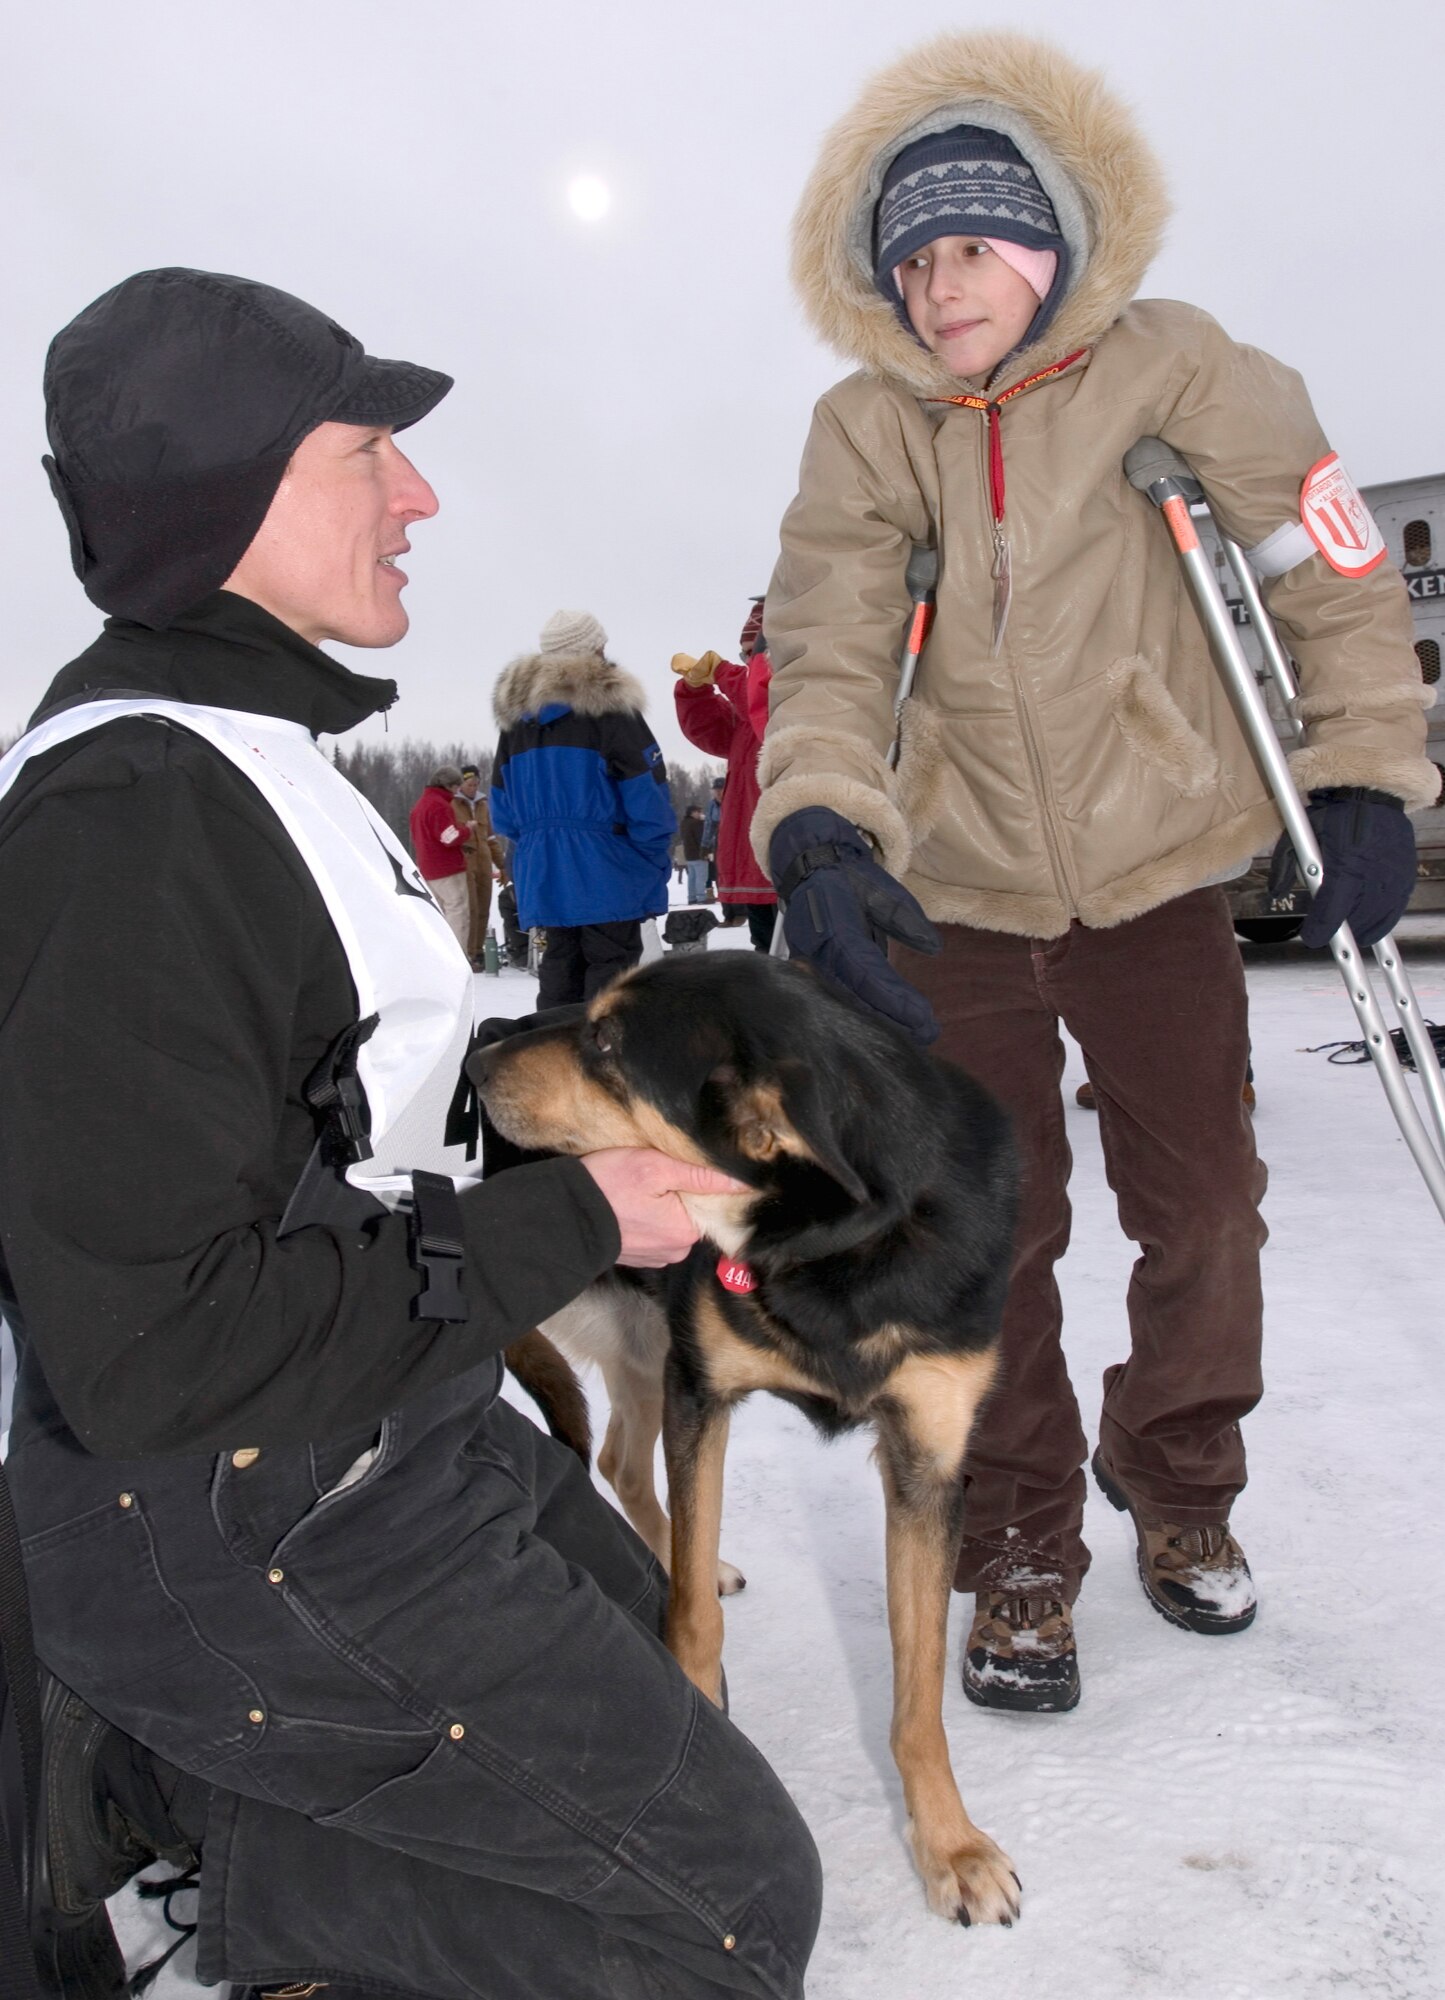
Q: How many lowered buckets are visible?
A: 0